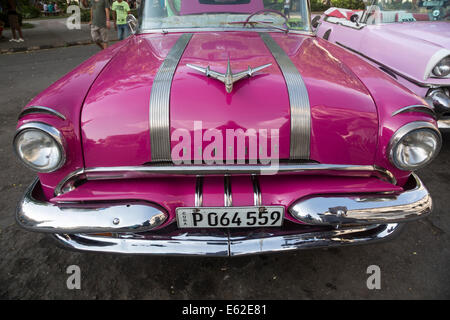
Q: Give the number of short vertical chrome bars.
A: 3